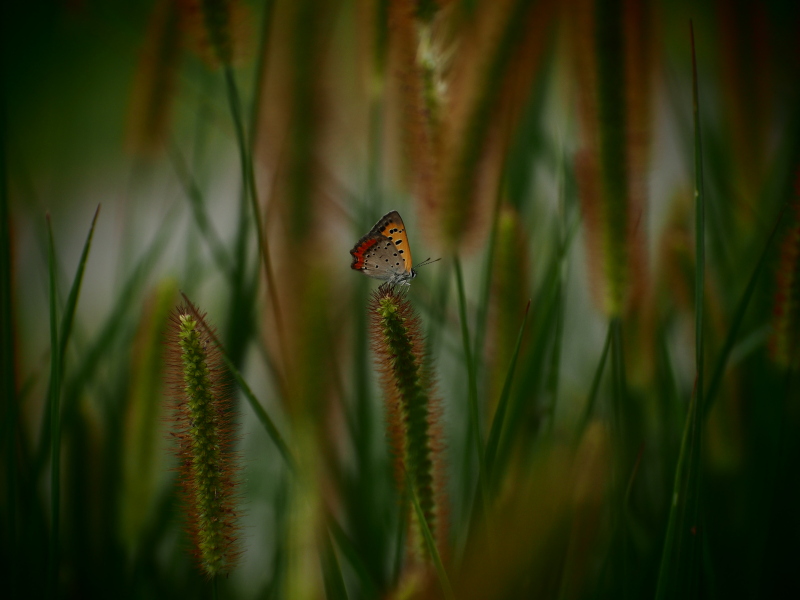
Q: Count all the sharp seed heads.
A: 2